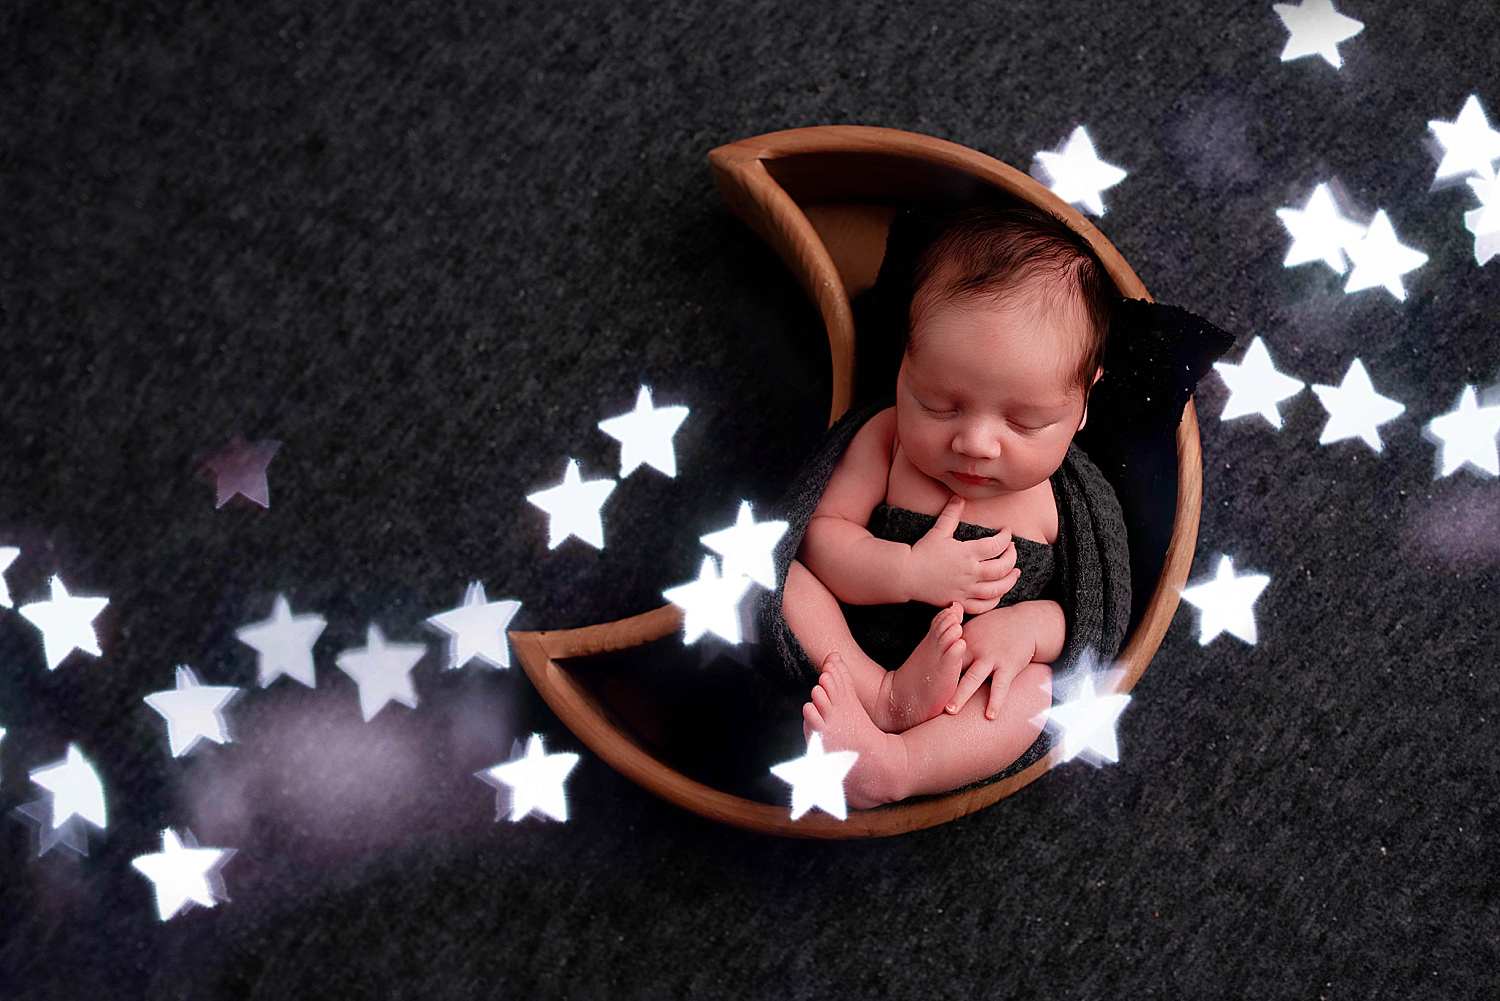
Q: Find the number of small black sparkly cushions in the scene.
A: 1